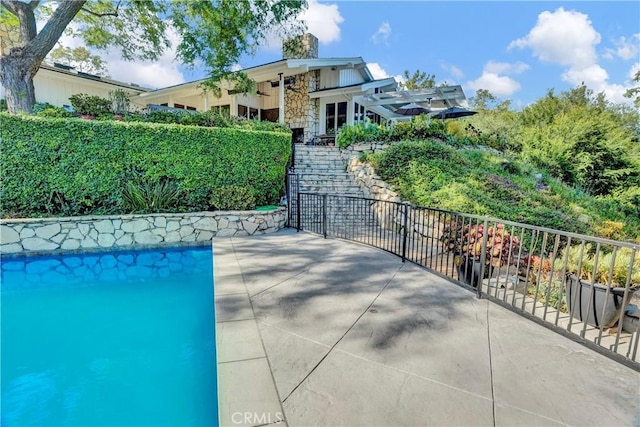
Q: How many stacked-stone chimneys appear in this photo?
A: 1